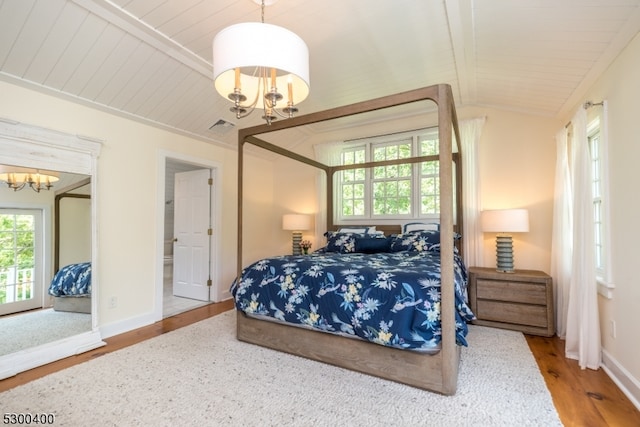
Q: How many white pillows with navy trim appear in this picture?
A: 2